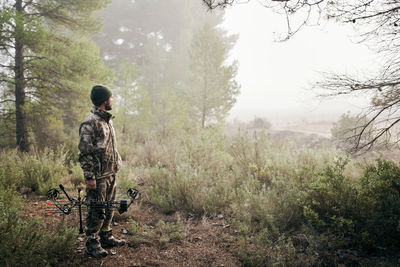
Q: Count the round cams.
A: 2